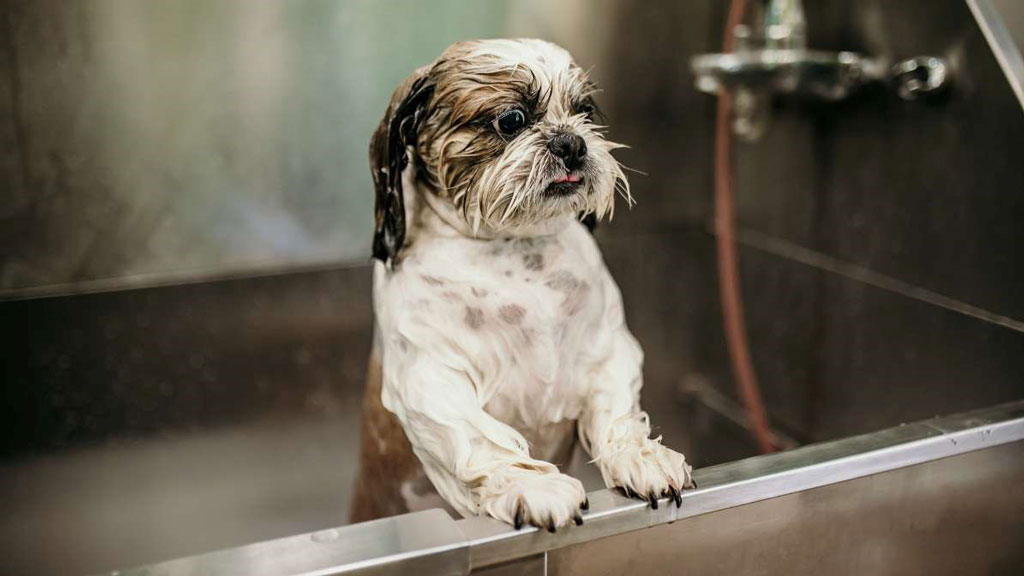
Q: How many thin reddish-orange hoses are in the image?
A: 1